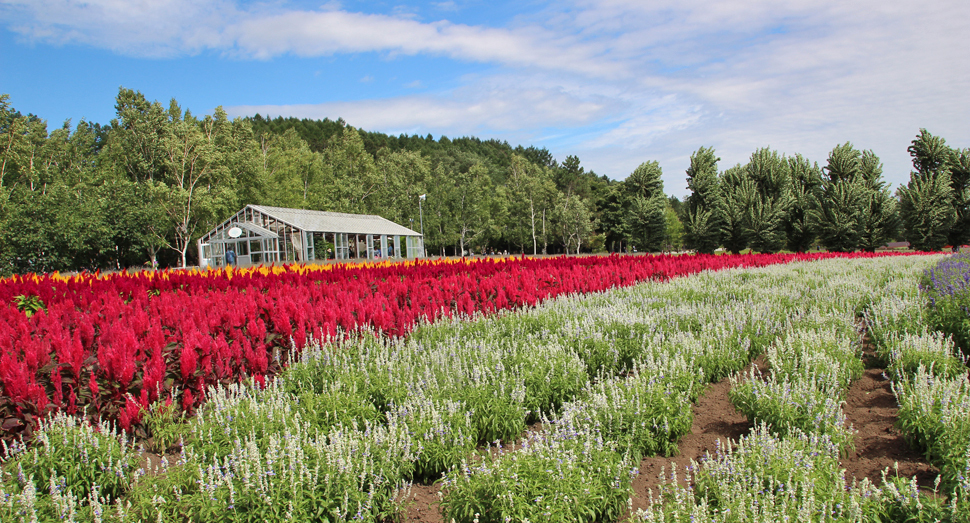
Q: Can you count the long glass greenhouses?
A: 1